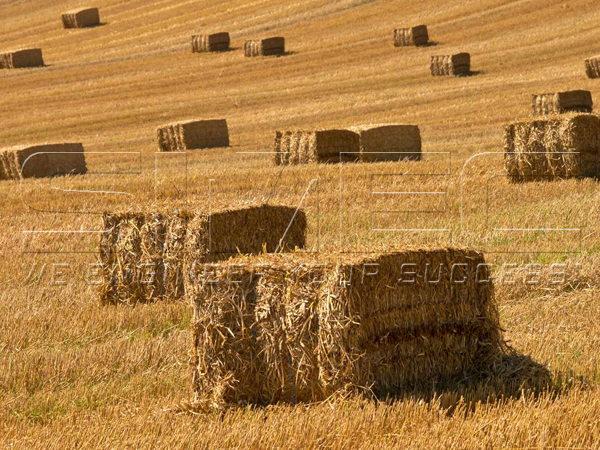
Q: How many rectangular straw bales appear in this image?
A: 15